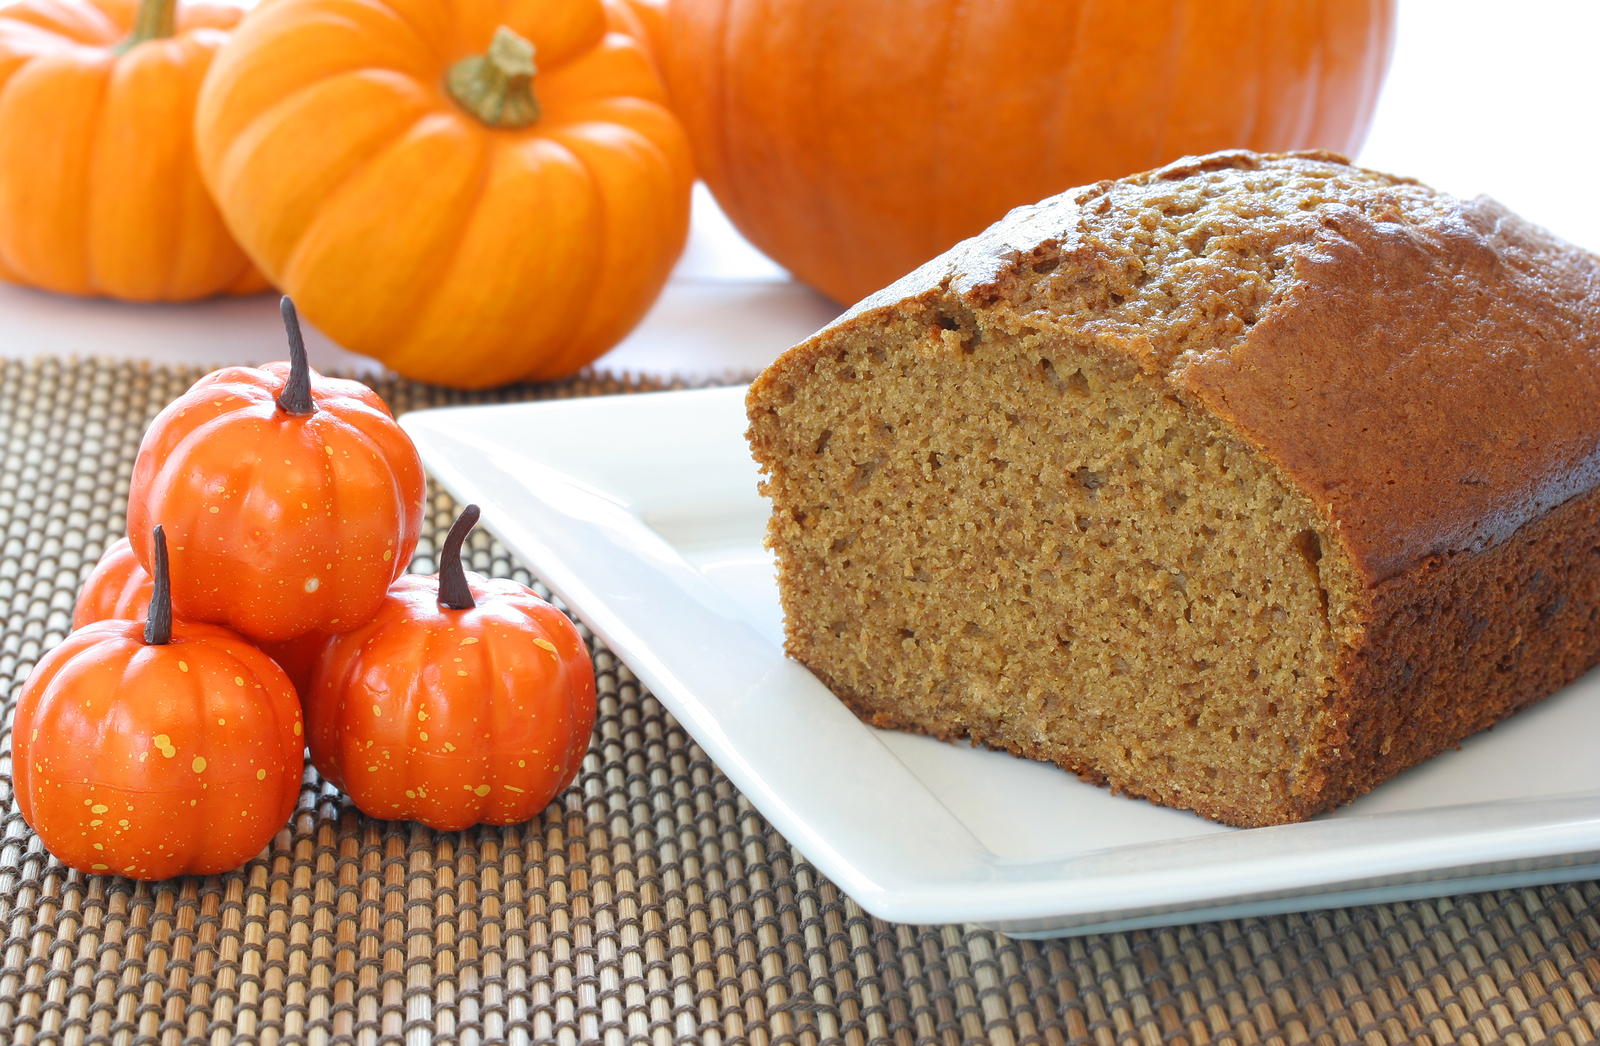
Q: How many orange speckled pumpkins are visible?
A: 4